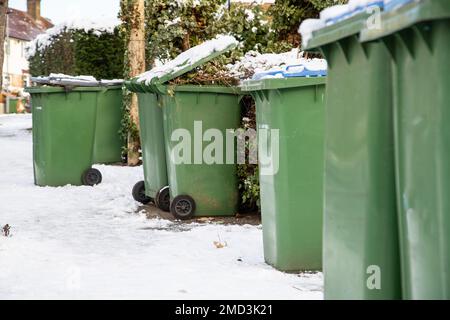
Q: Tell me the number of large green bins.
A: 7